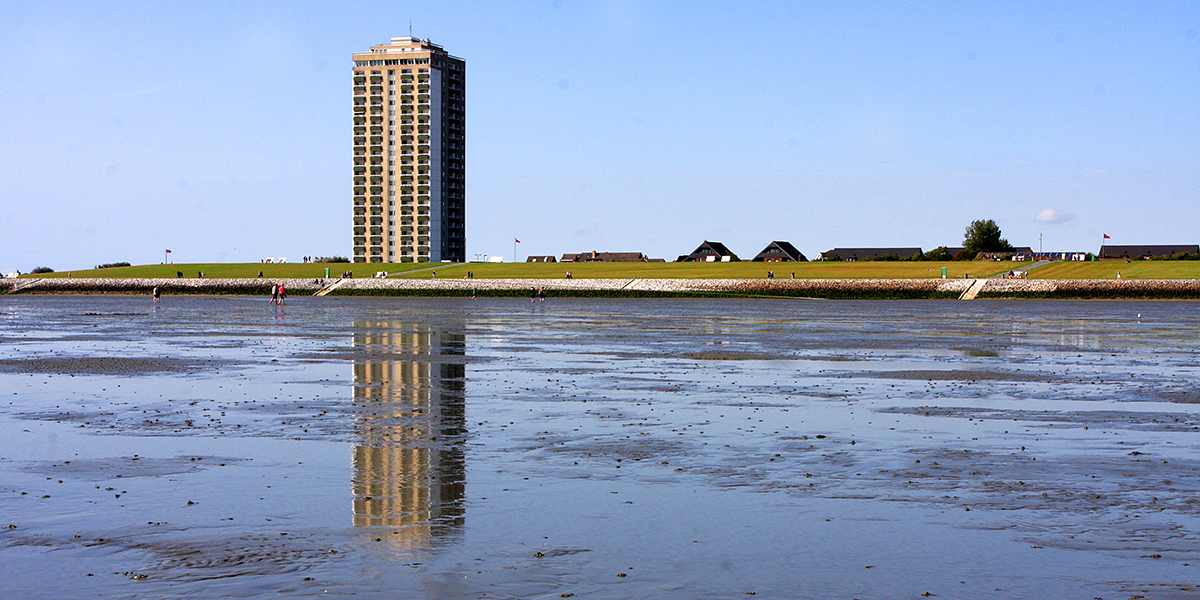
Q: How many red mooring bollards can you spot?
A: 0